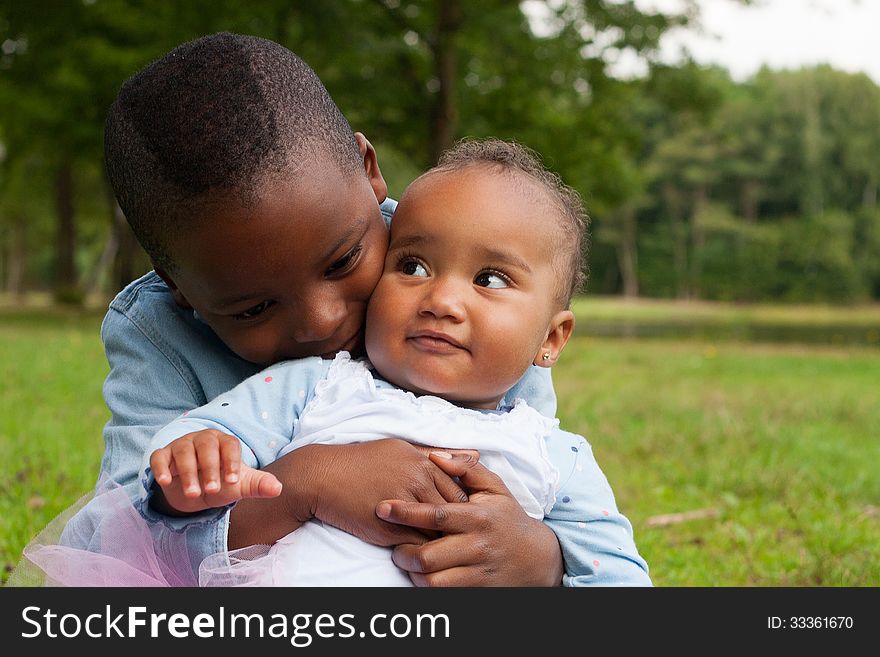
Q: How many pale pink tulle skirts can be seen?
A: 1